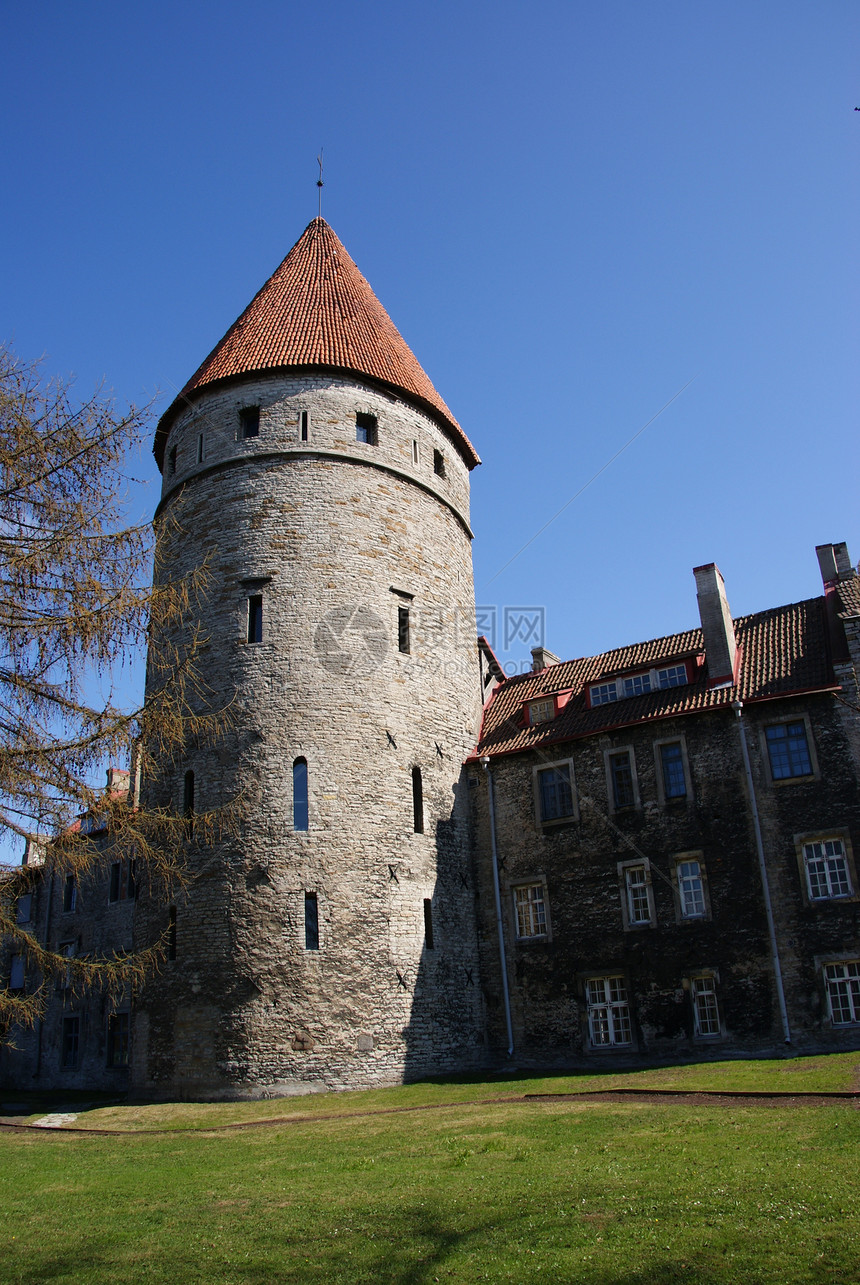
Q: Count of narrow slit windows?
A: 11